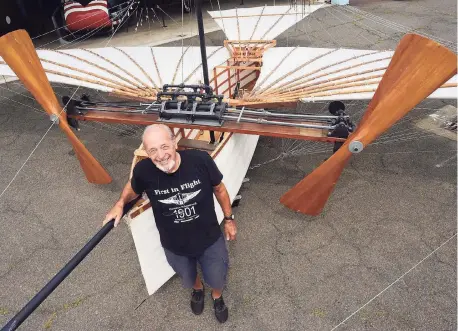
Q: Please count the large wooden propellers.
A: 2